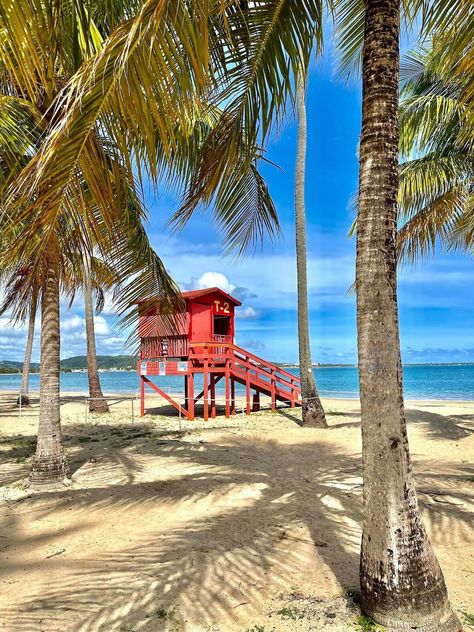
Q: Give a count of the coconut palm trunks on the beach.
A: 5